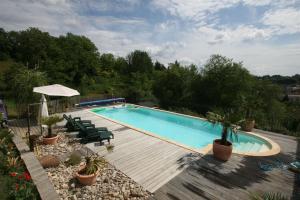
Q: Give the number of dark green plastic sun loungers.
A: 4